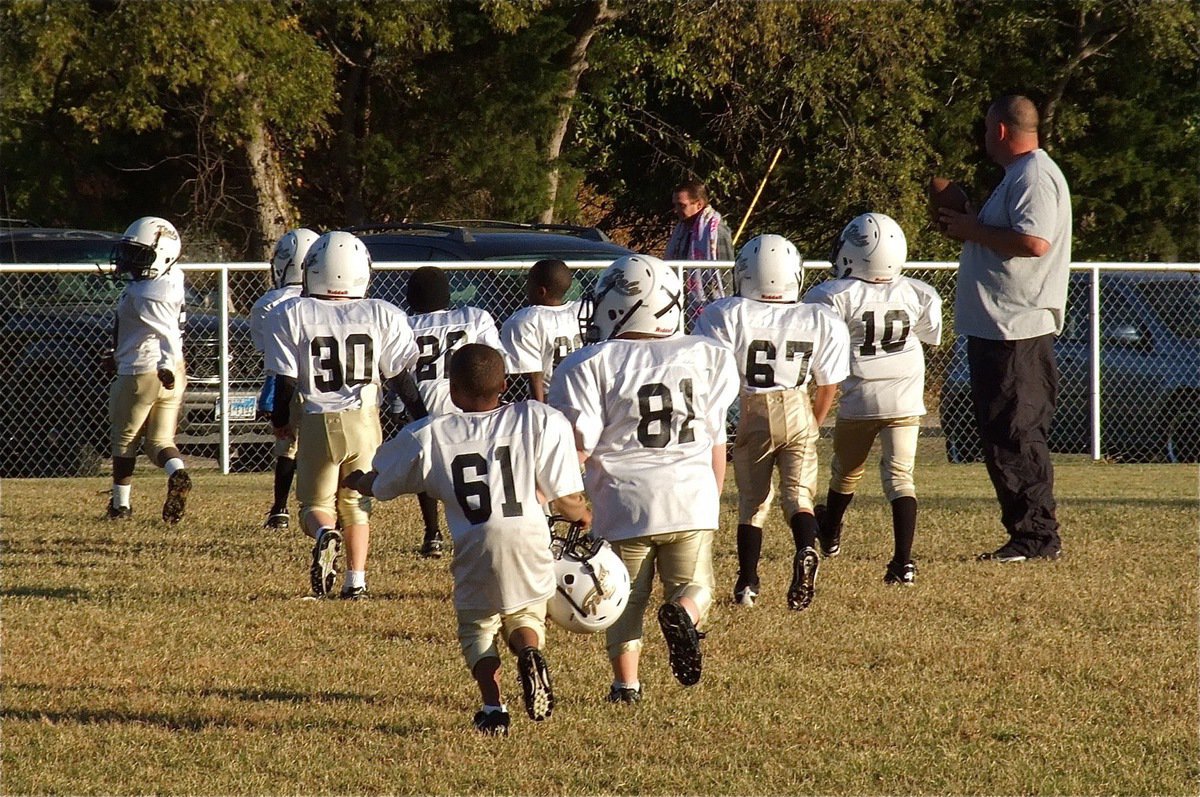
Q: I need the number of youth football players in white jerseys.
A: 9